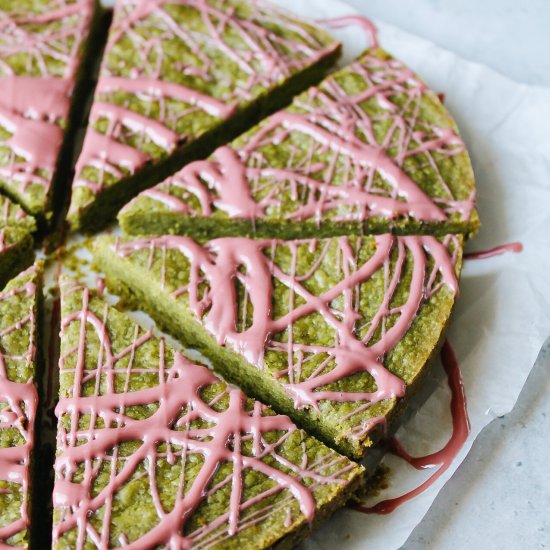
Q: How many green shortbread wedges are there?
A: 7